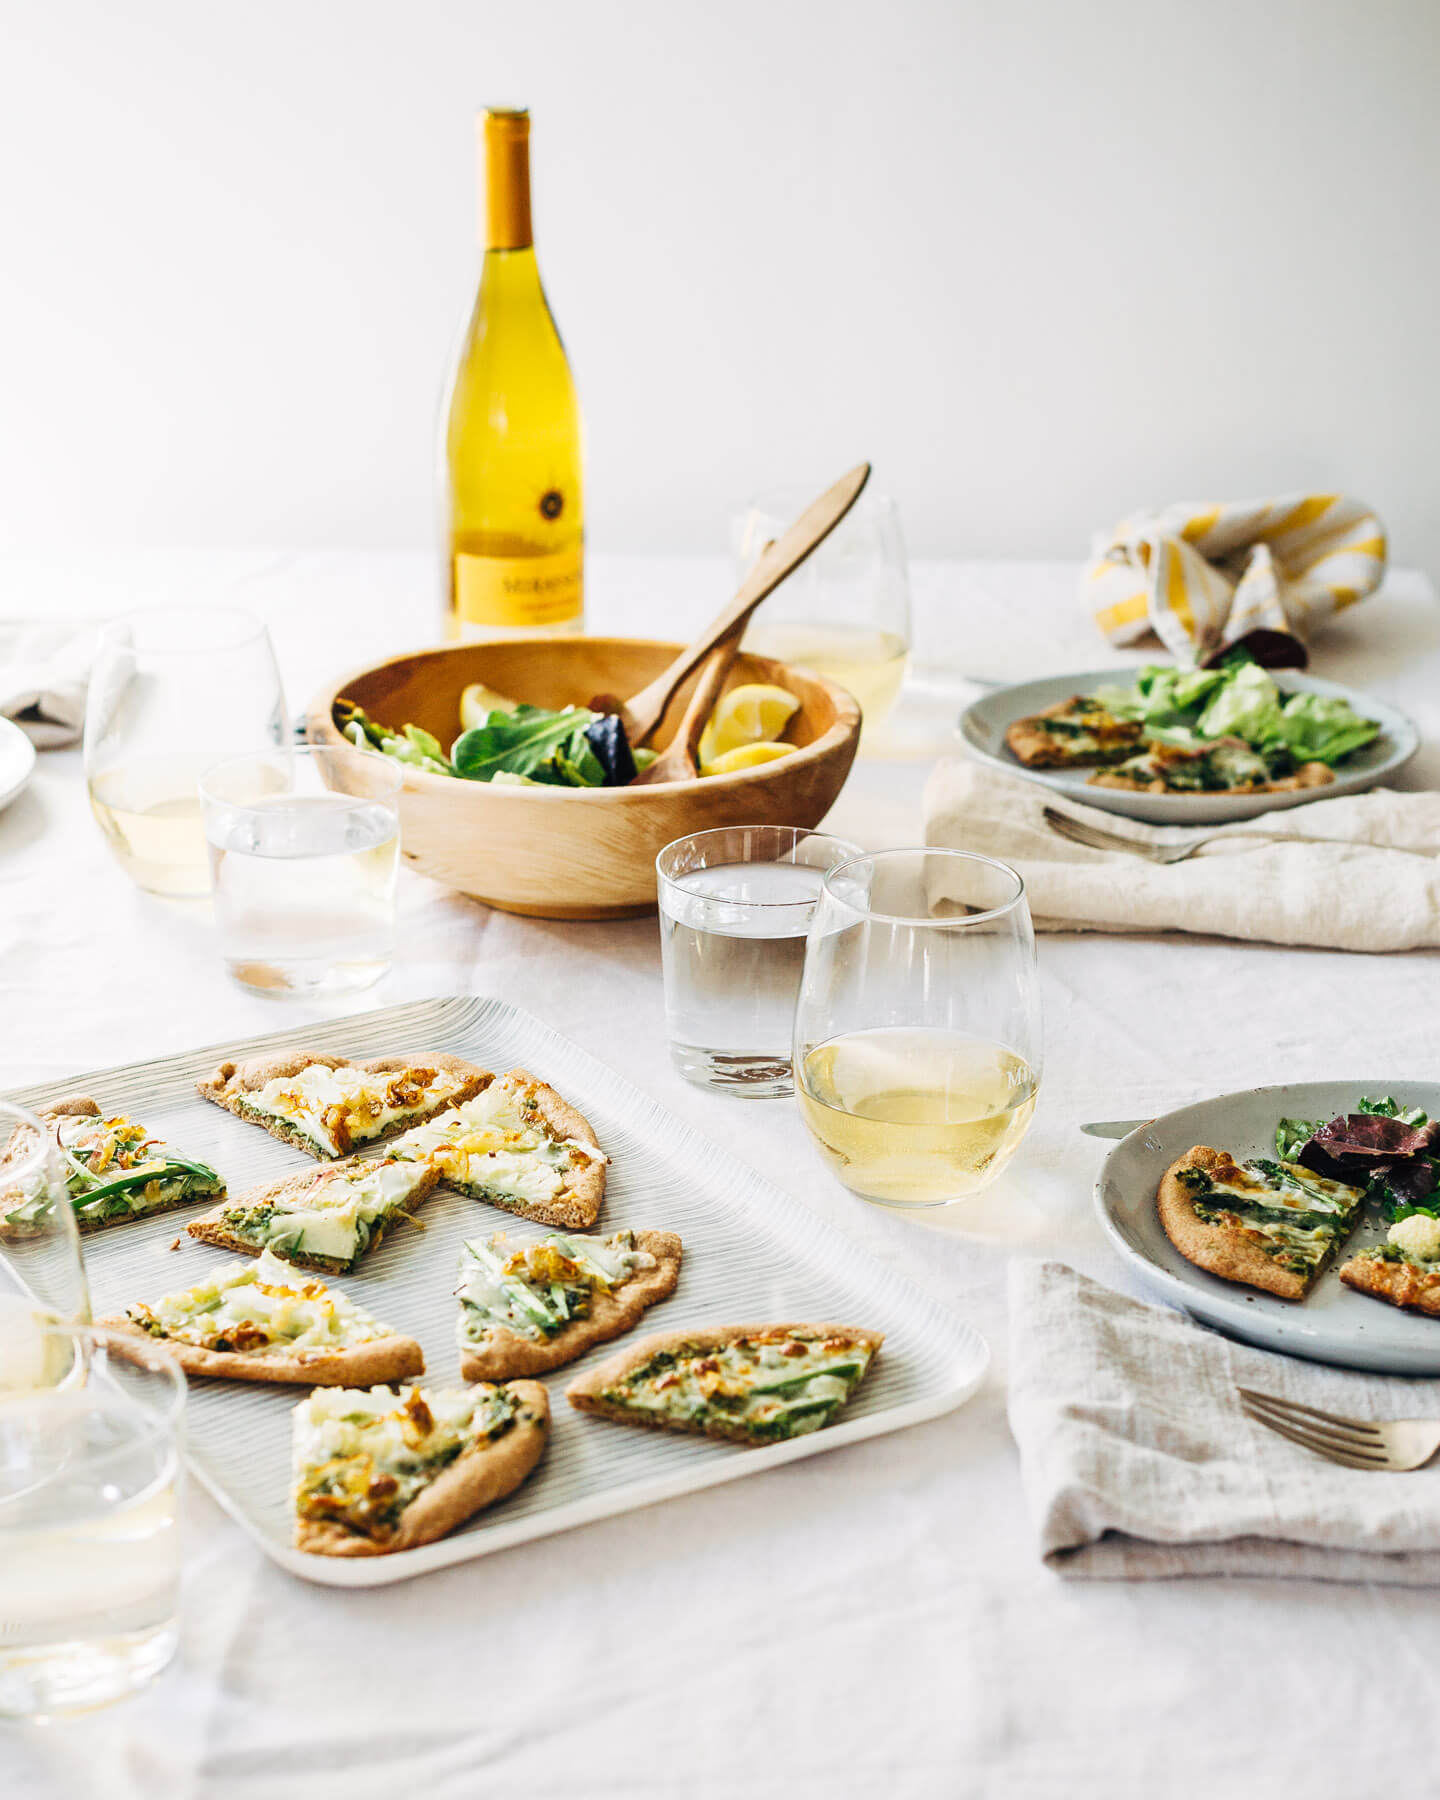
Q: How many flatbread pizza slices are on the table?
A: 12